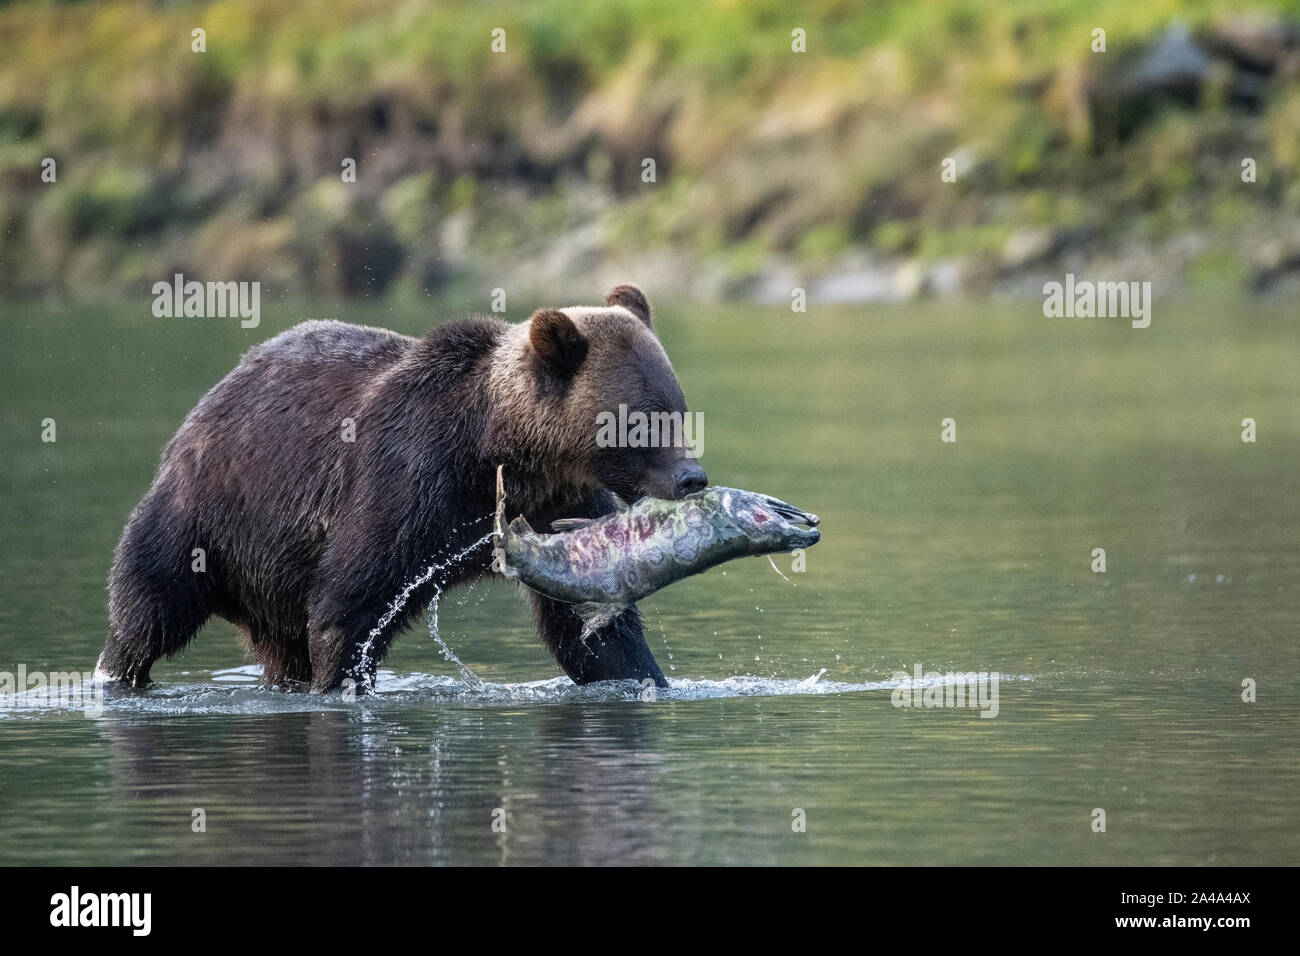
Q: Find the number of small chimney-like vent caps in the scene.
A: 0